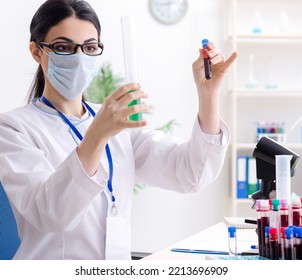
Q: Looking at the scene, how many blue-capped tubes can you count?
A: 6